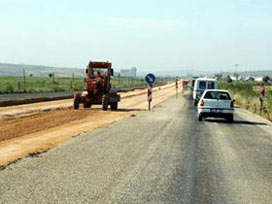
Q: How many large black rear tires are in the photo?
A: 2